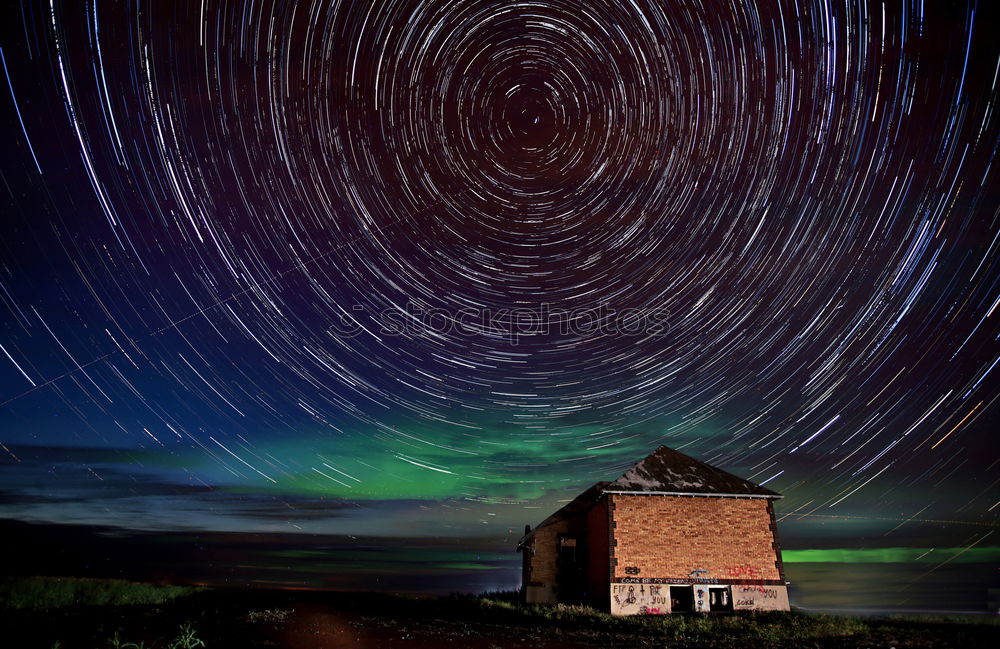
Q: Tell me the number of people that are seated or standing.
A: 0